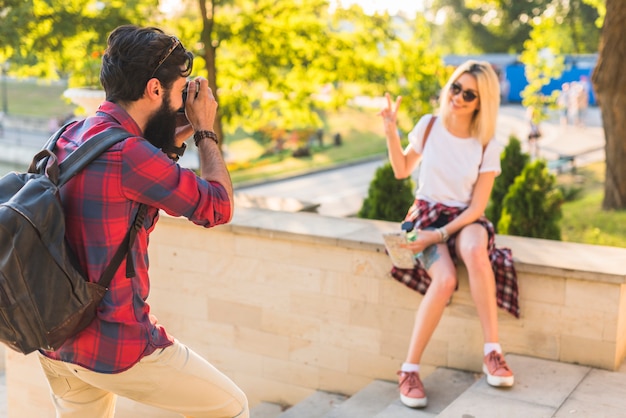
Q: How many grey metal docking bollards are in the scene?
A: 0